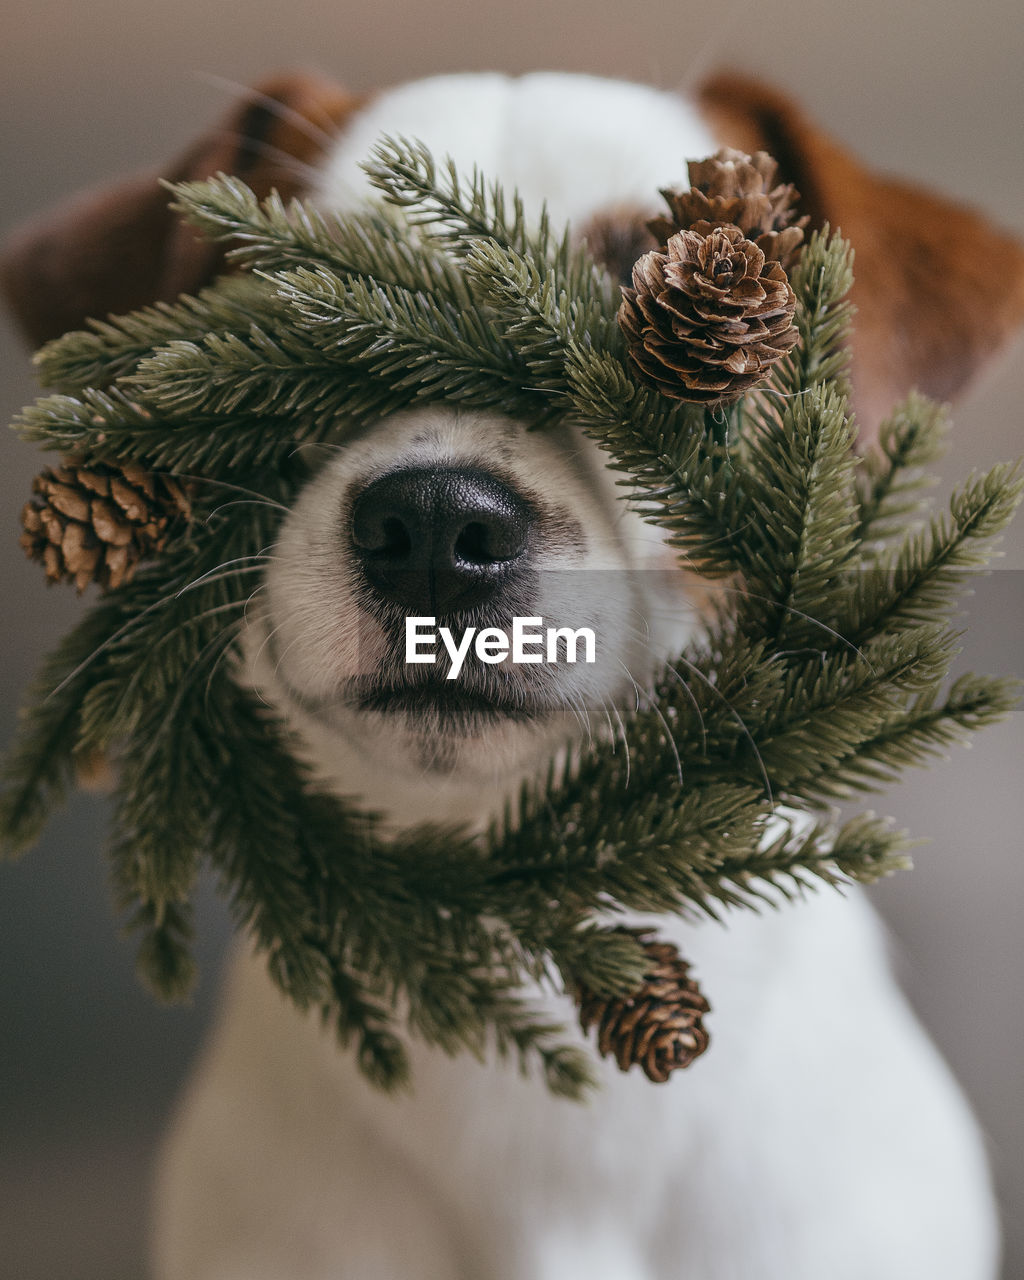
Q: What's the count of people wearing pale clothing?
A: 0